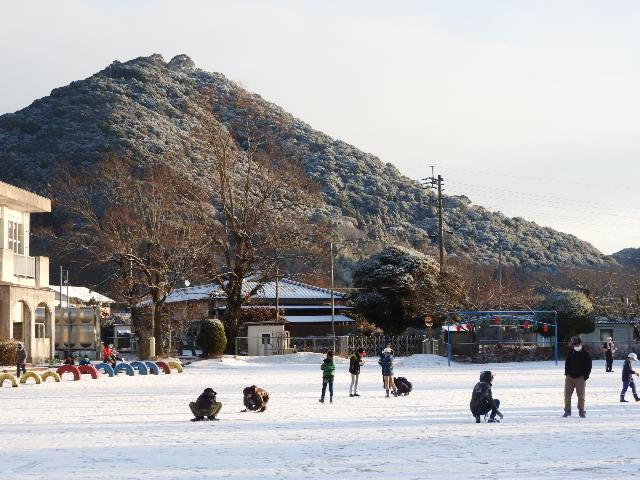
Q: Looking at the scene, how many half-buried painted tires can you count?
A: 11